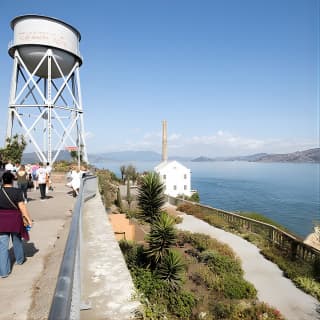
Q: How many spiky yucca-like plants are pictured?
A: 3